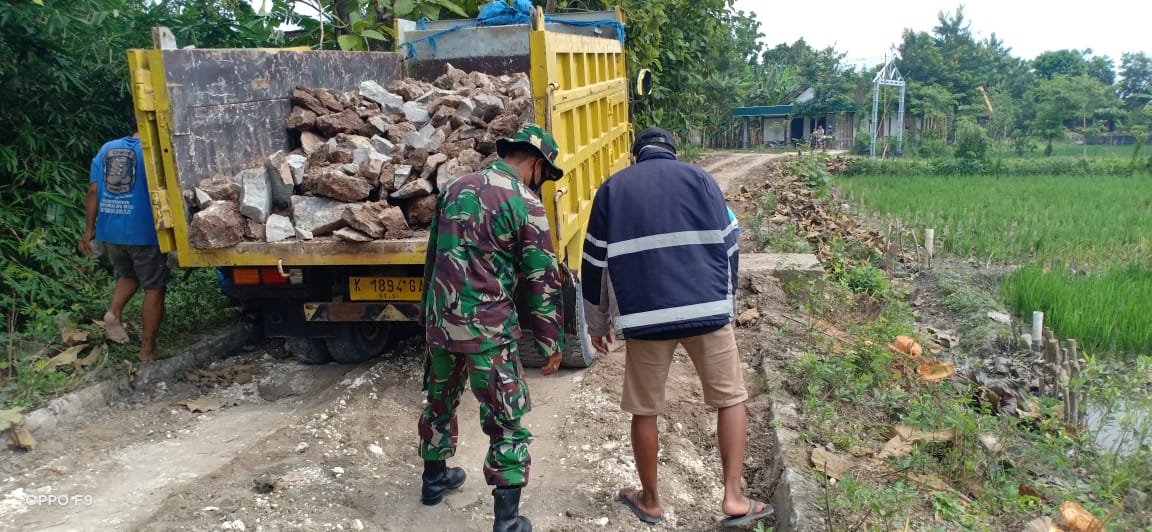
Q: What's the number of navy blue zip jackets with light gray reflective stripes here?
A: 1